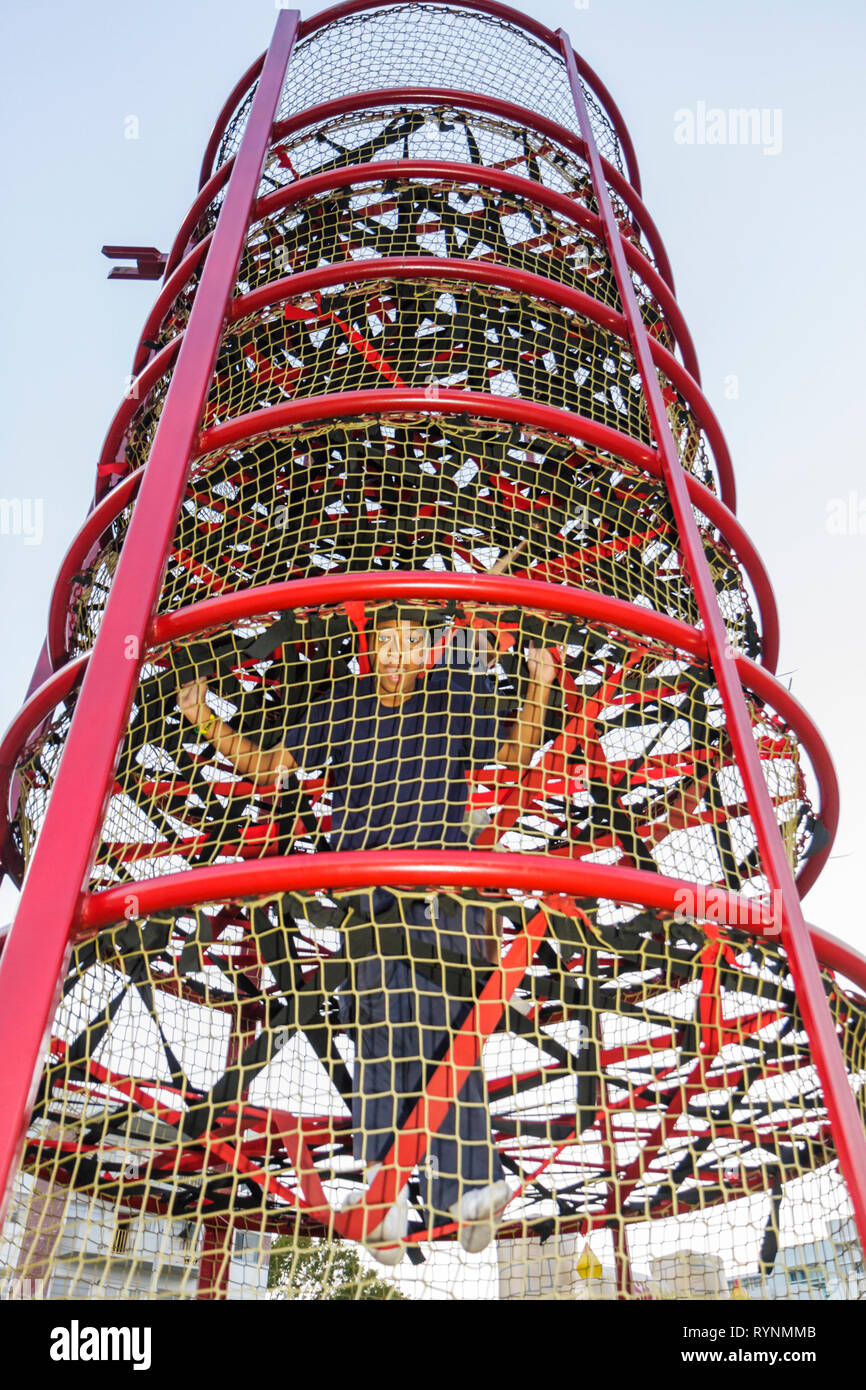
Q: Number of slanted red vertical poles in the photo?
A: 2